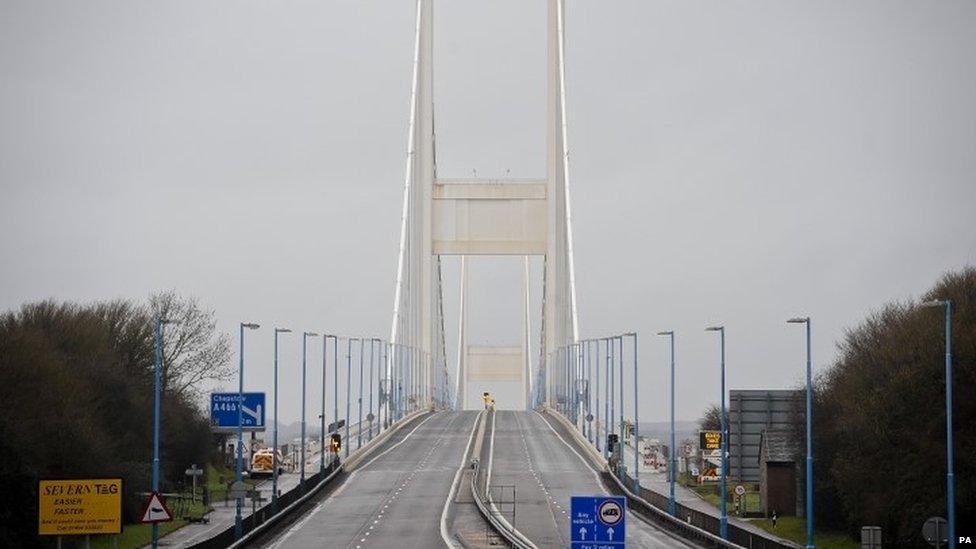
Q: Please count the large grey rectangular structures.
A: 1